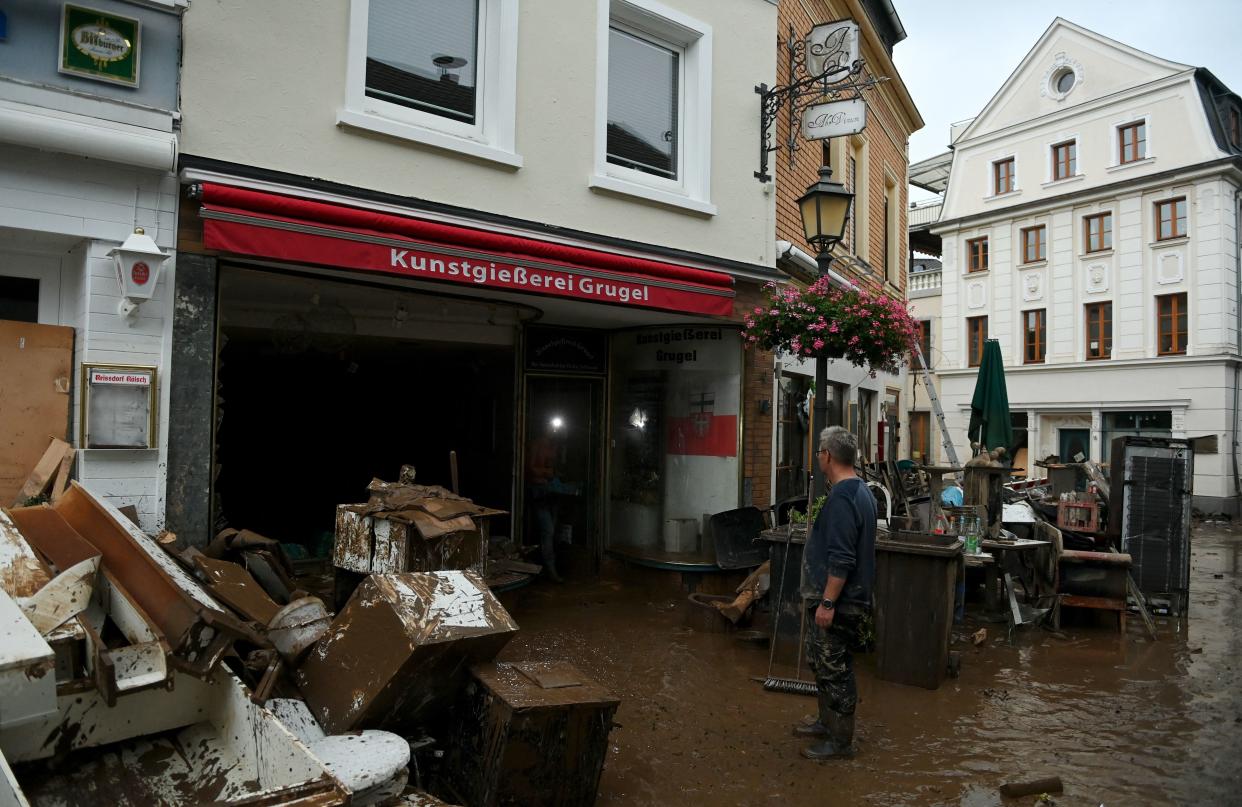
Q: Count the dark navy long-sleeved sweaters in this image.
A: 1